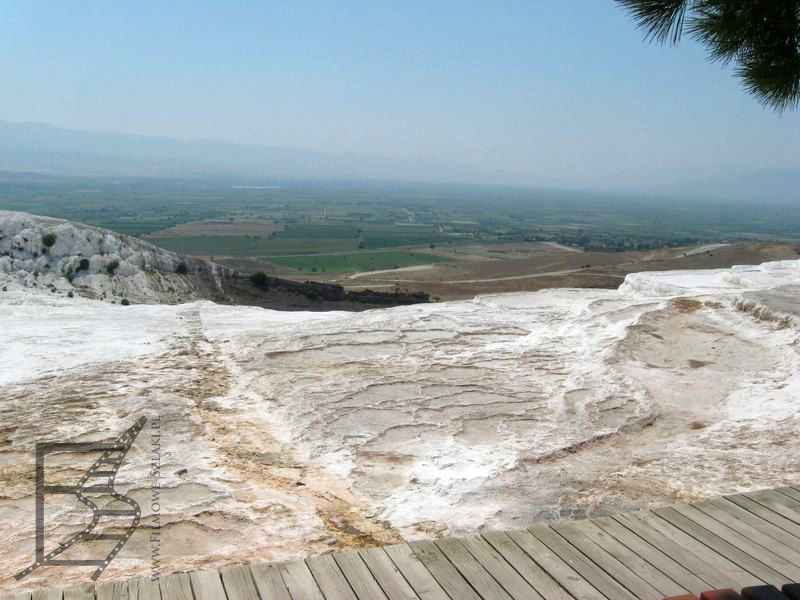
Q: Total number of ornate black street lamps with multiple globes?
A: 0